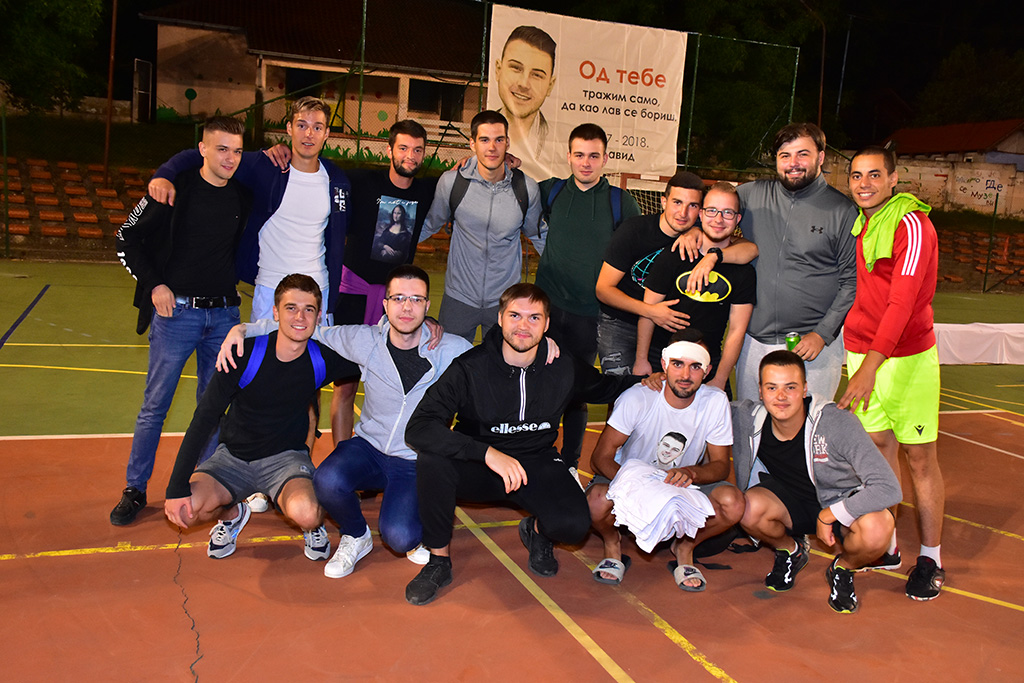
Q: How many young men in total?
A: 14